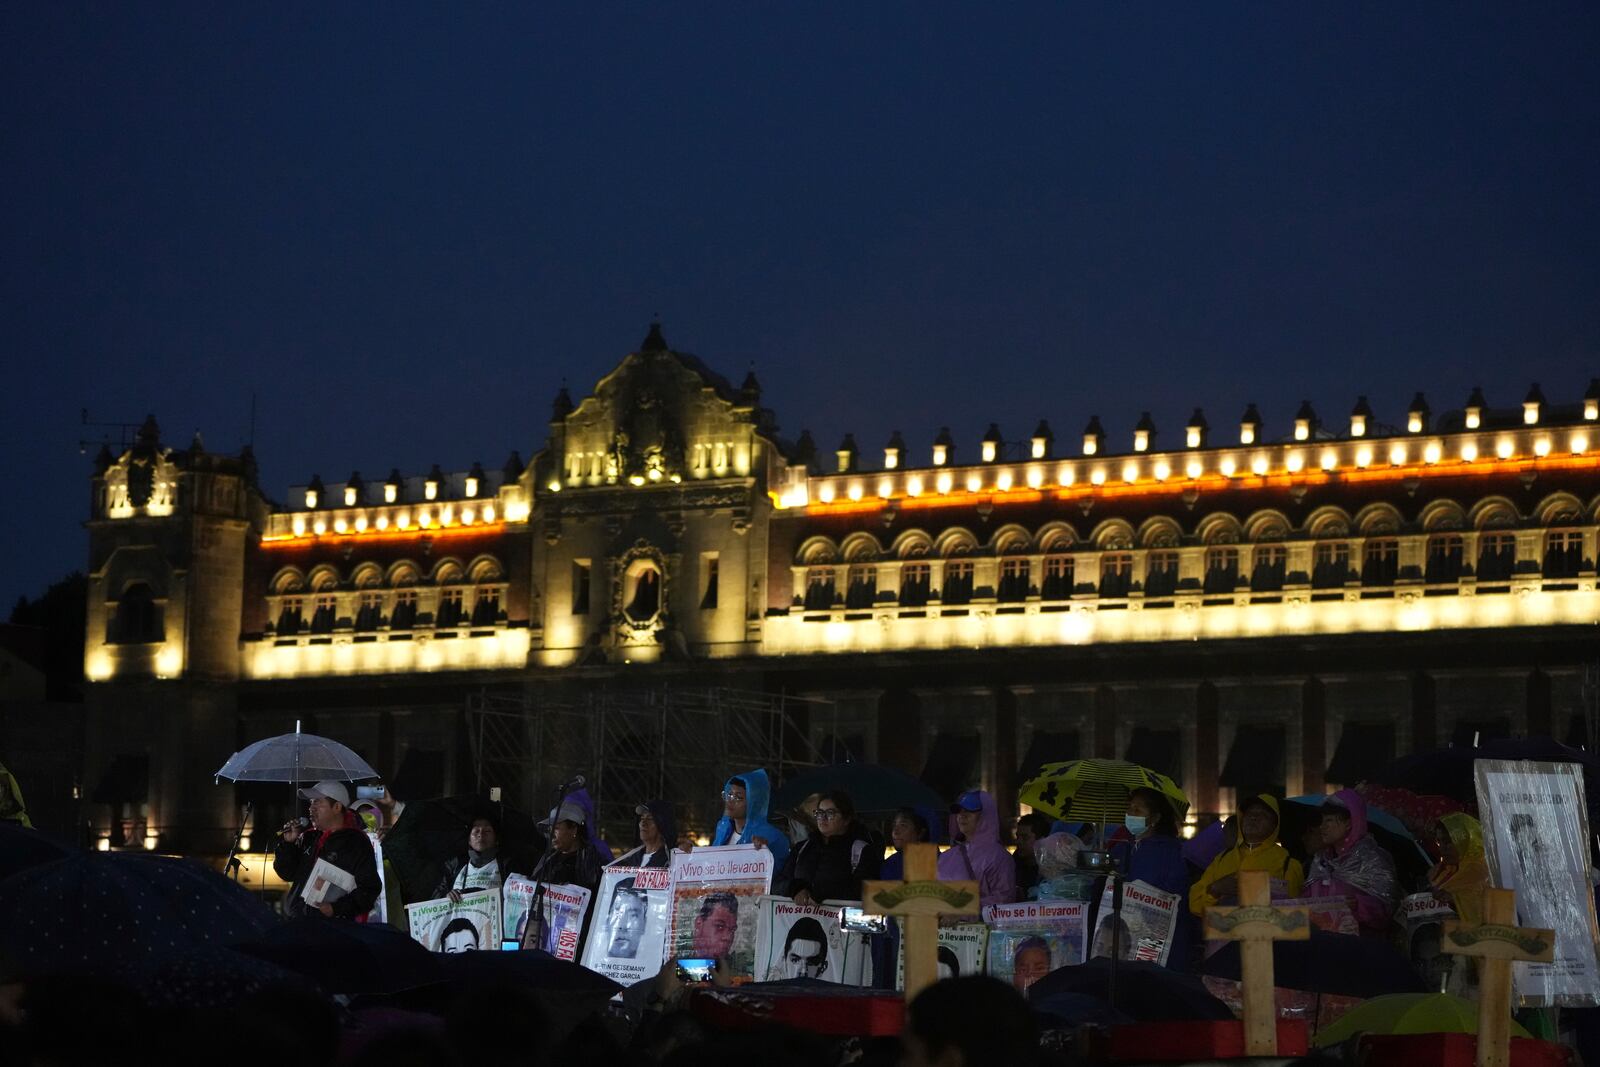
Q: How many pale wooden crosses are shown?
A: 3